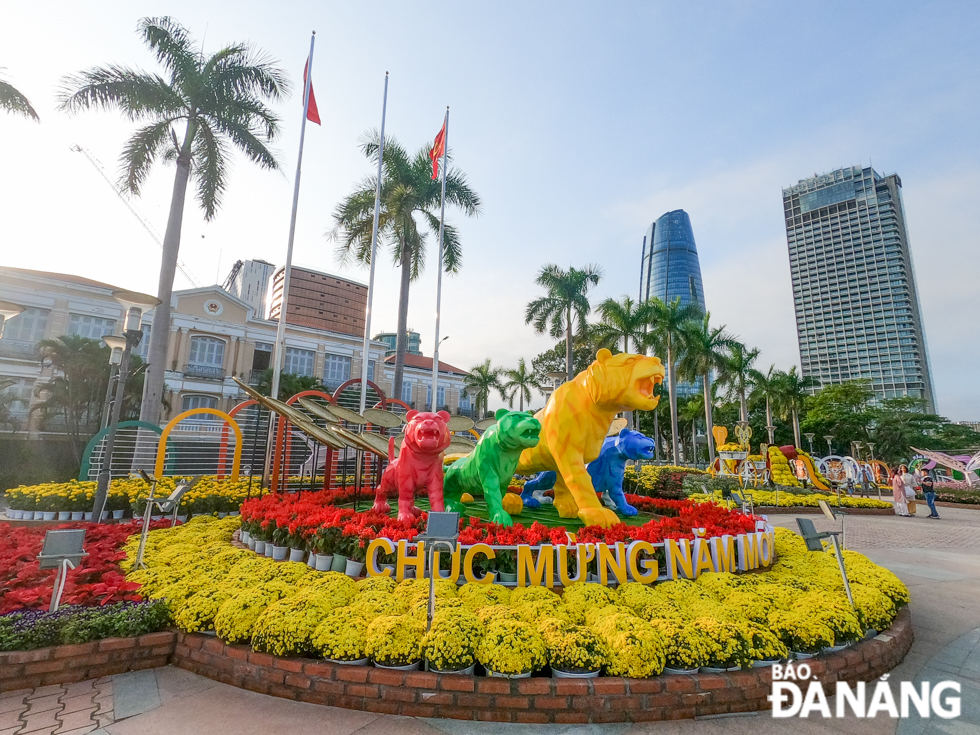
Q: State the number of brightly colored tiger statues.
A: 4